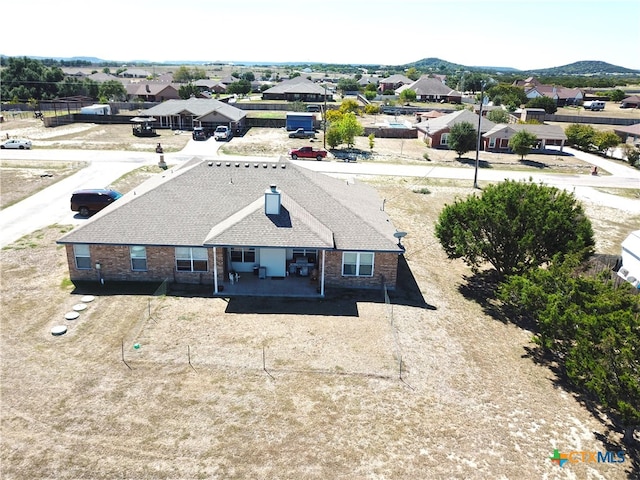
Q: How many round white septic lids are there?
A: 4